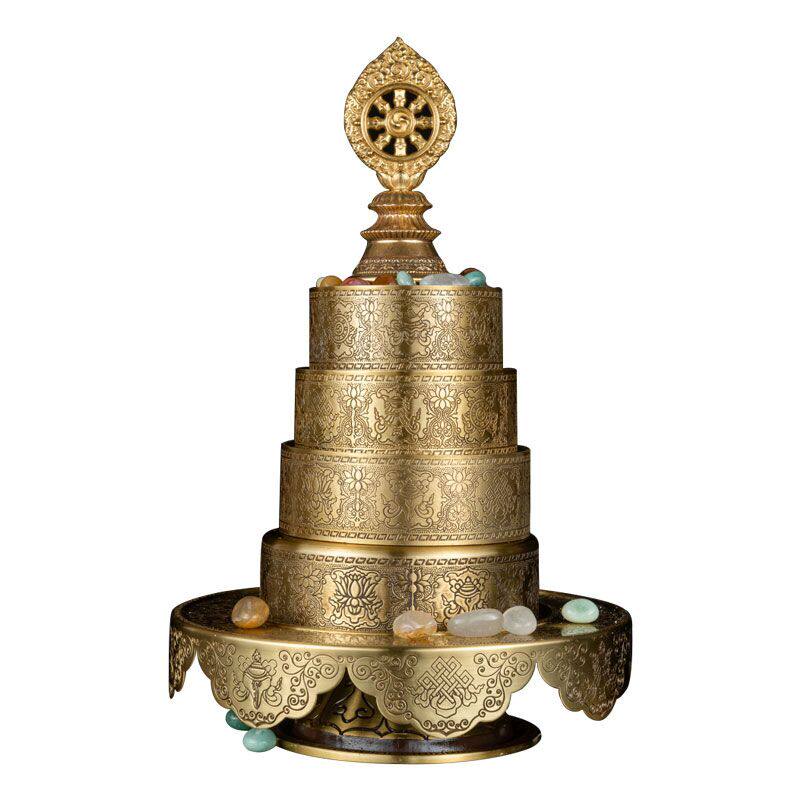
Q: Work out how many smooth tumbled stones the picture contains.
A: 15